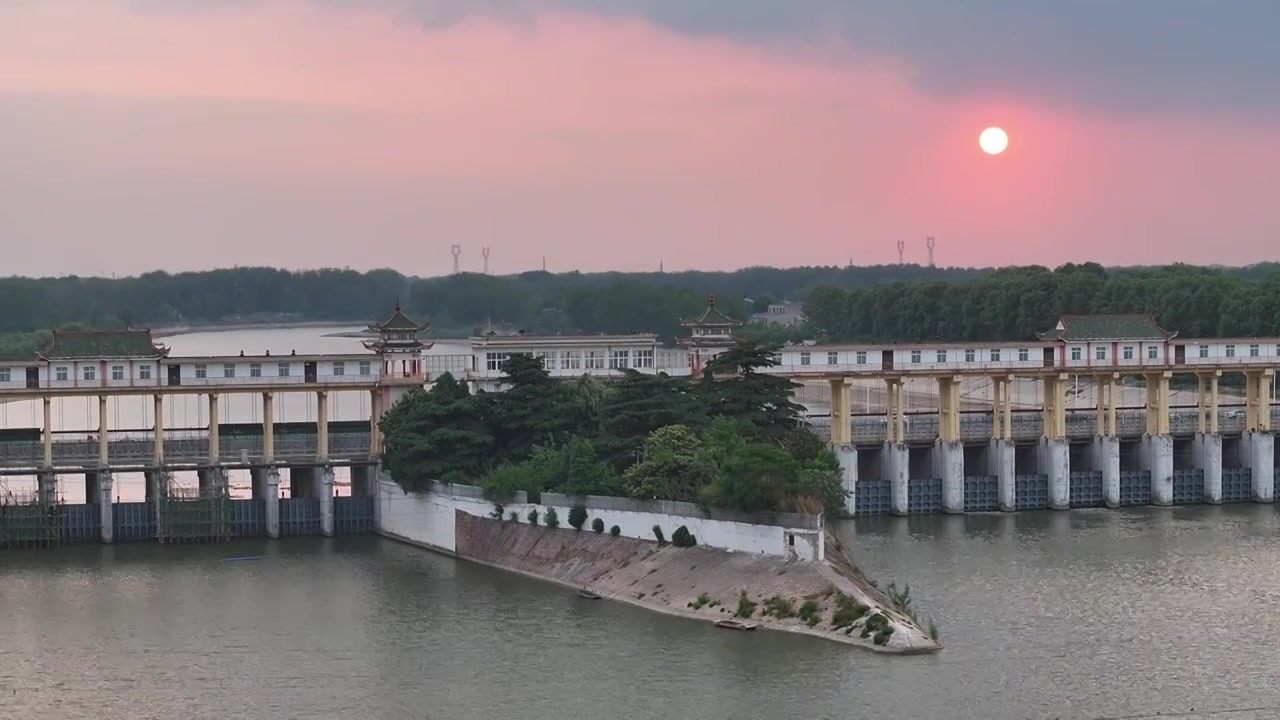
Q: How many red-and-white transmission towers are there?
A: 4